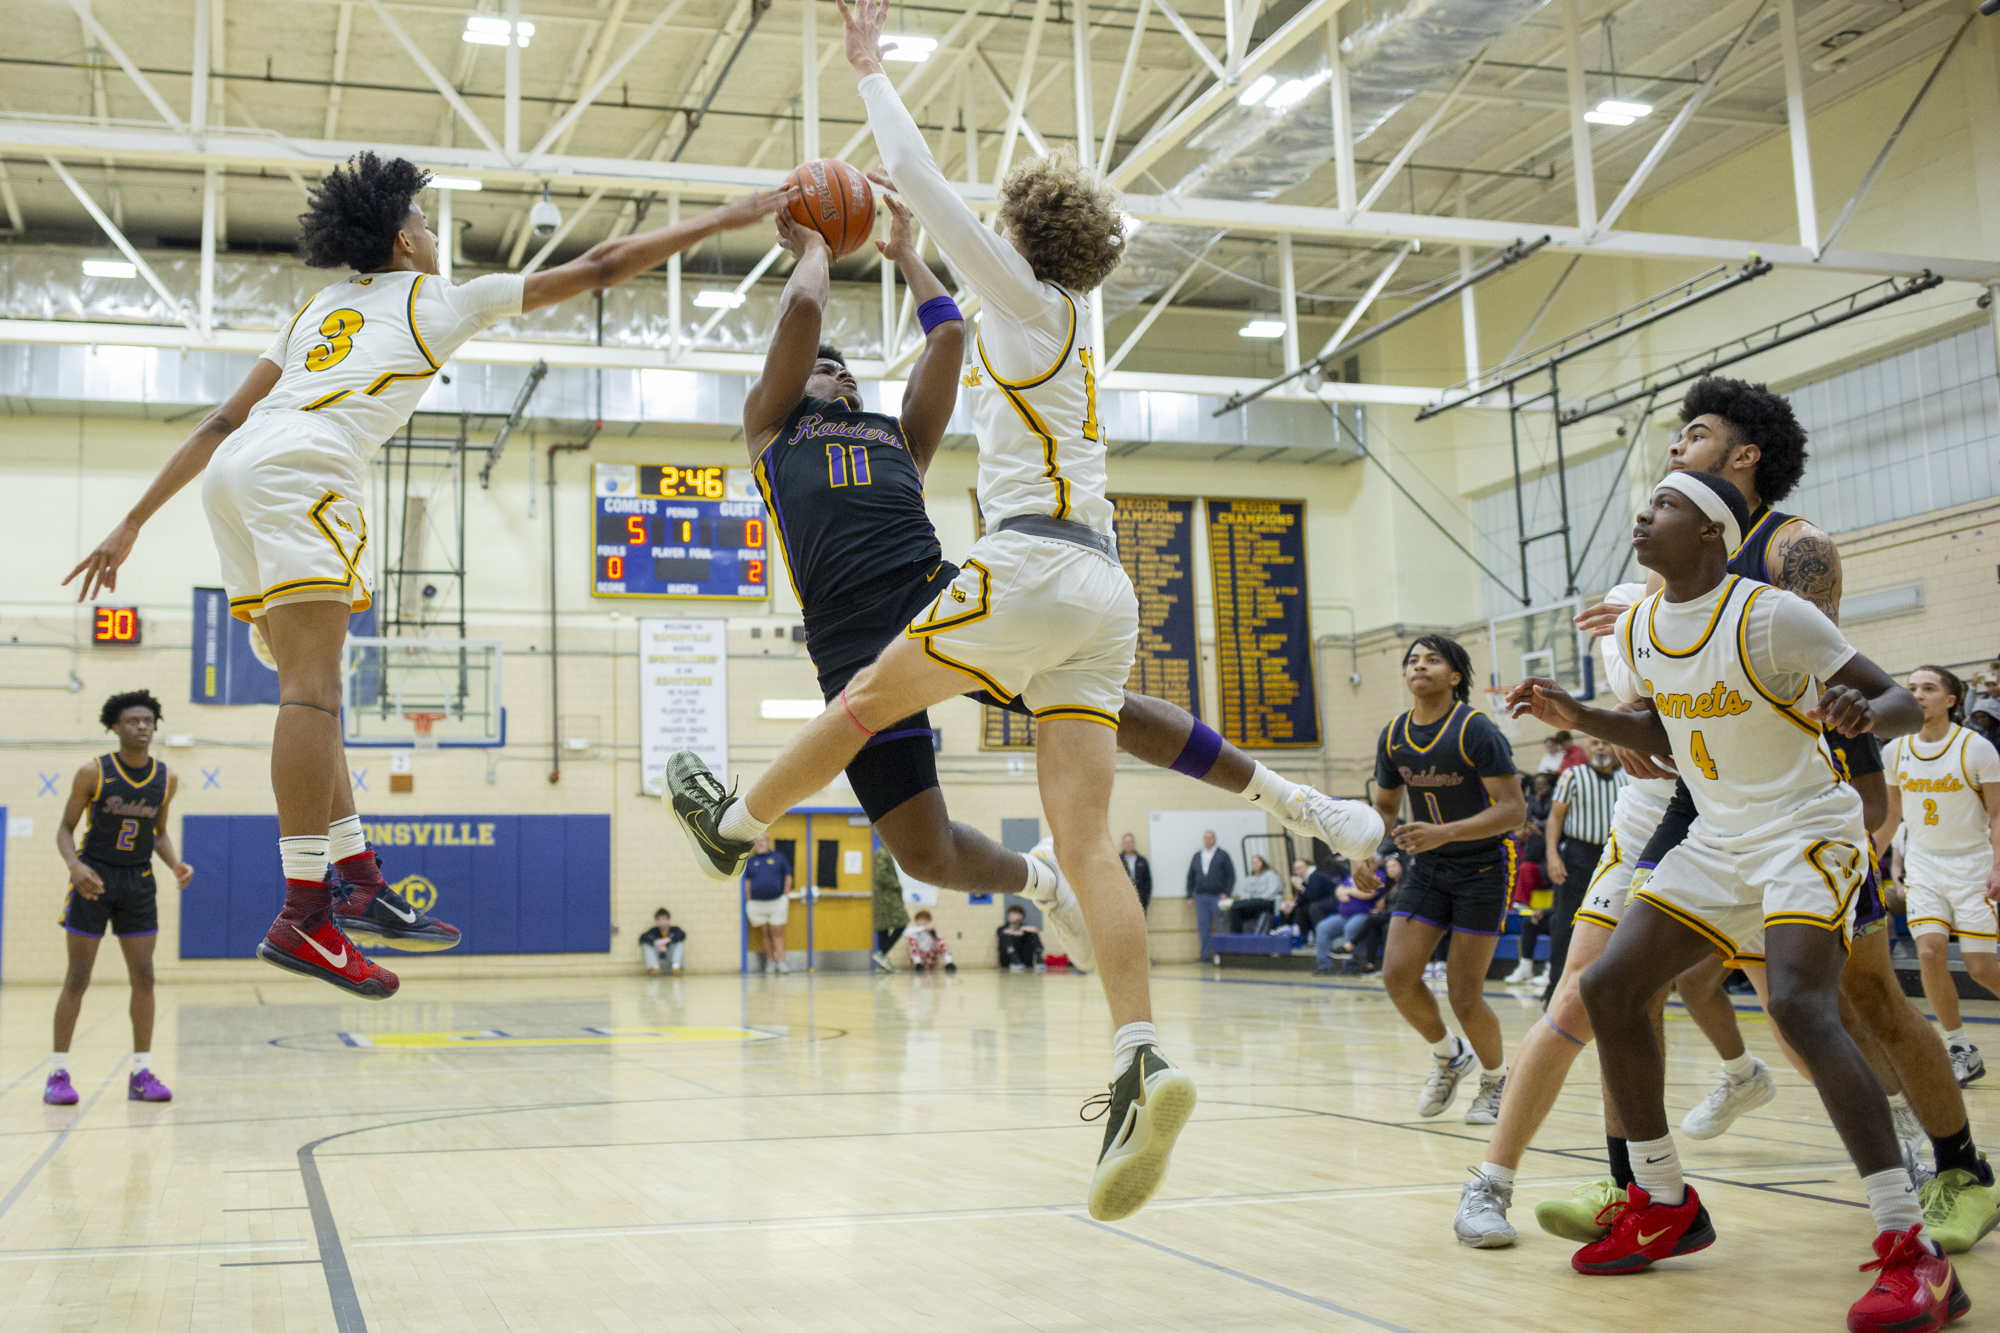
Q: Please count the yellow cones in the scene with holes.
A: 0